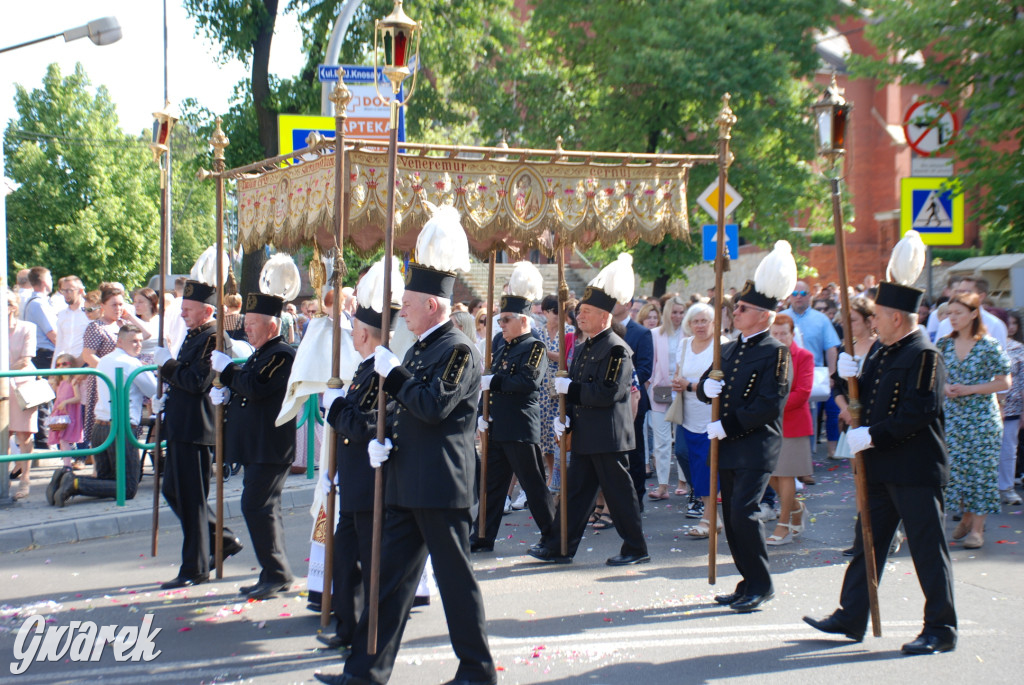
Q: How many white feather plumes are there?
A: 8